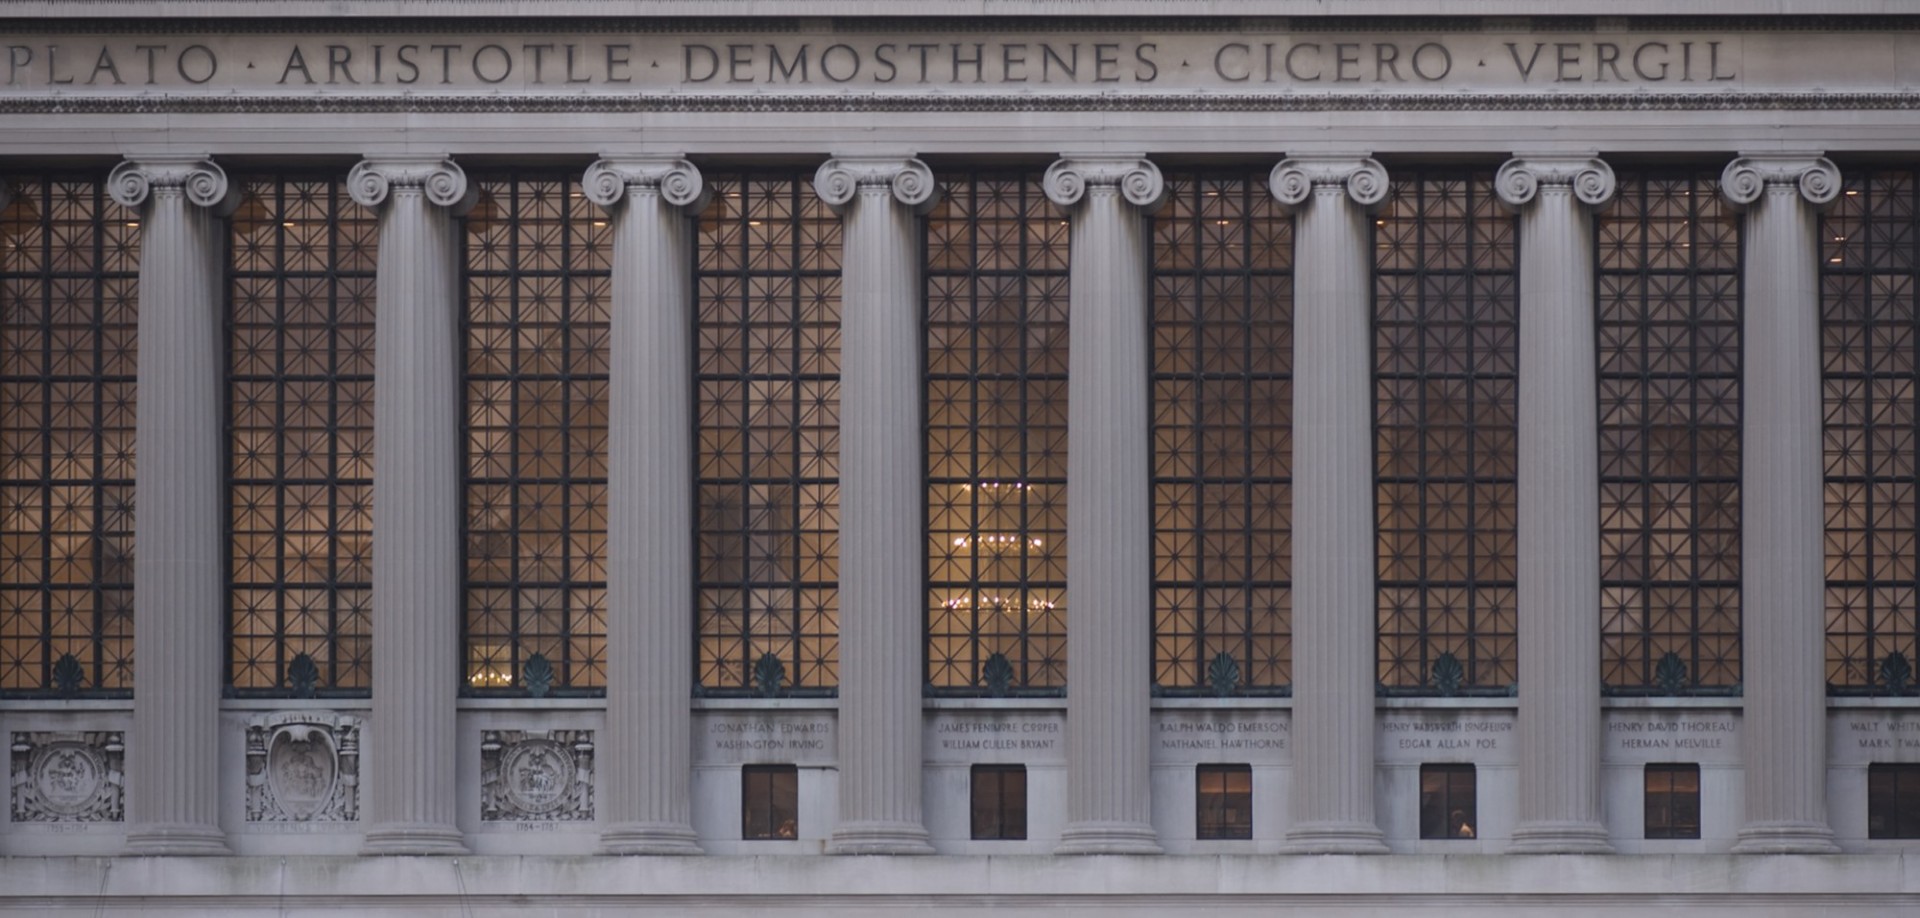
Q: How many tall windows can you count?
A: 9